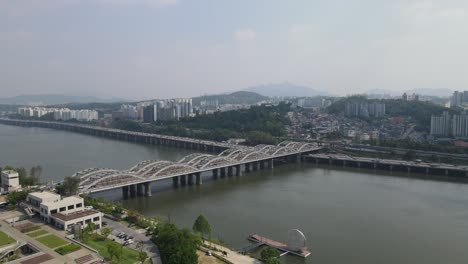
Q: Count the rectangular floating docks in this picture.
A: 1